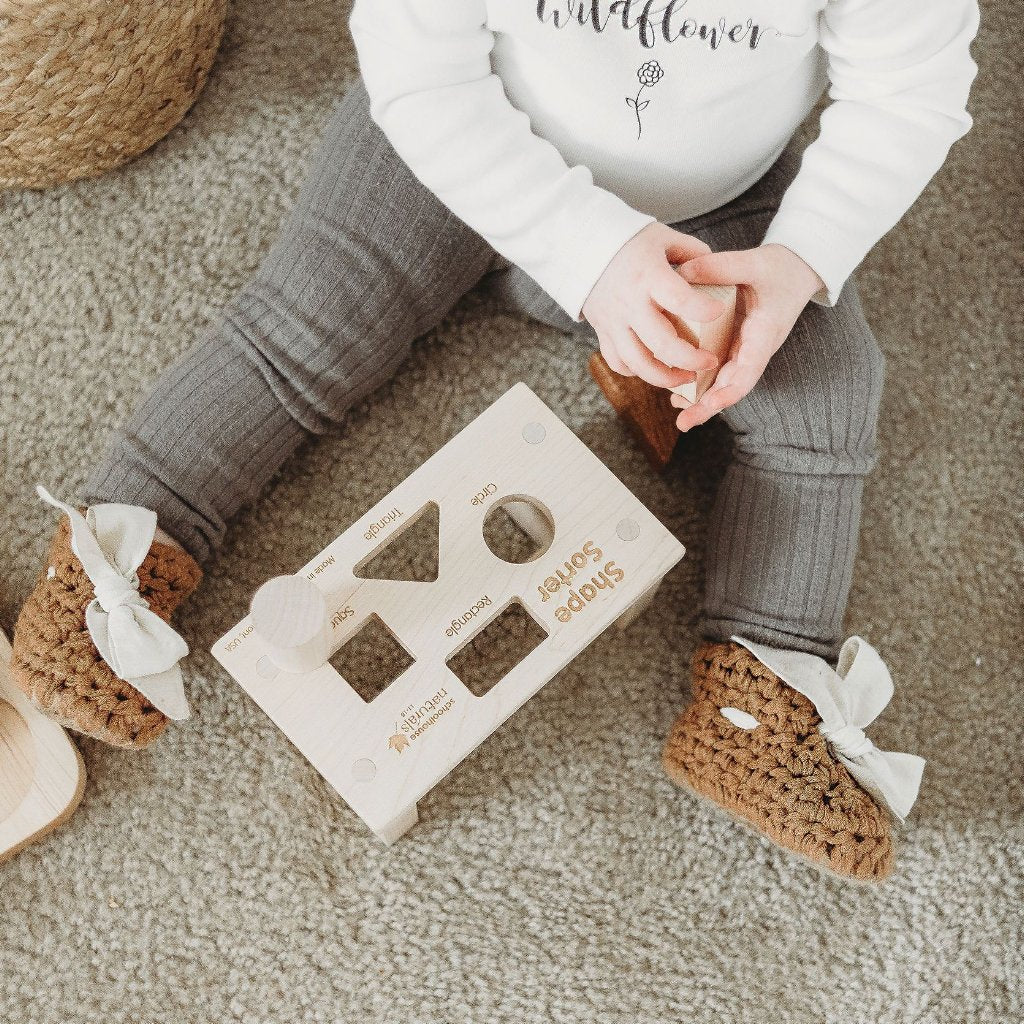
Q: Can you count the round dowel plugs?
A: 4